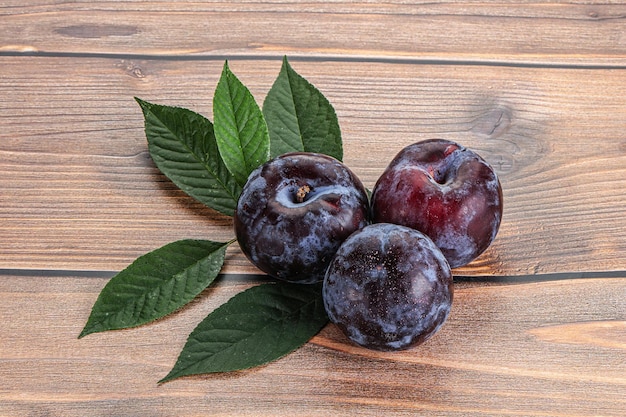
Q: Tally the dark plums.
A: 3